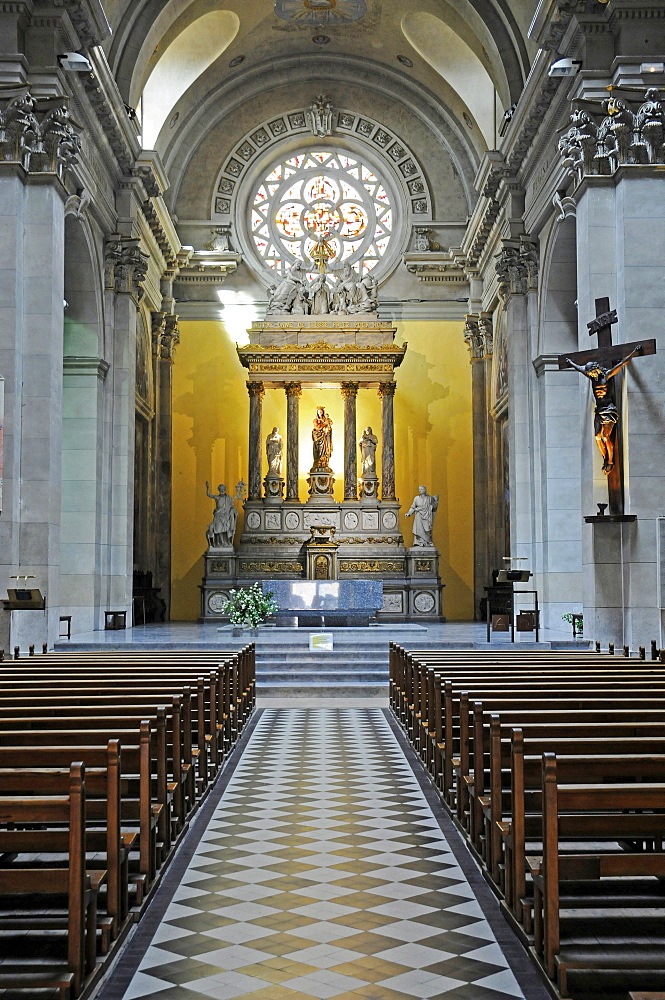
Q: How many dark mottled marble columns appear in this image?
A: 4